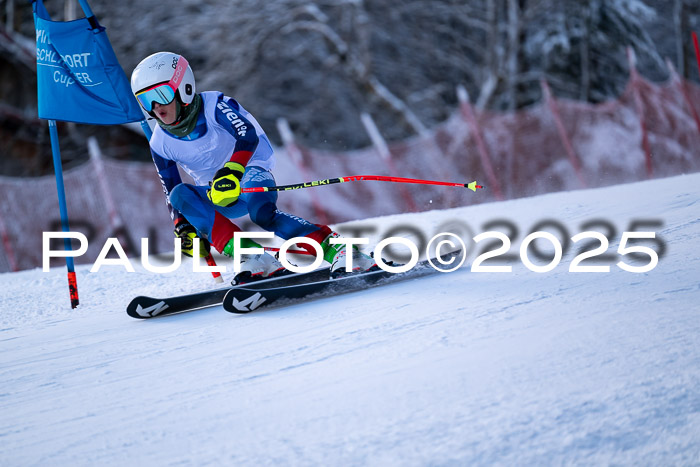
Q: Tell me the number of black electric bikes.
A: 0